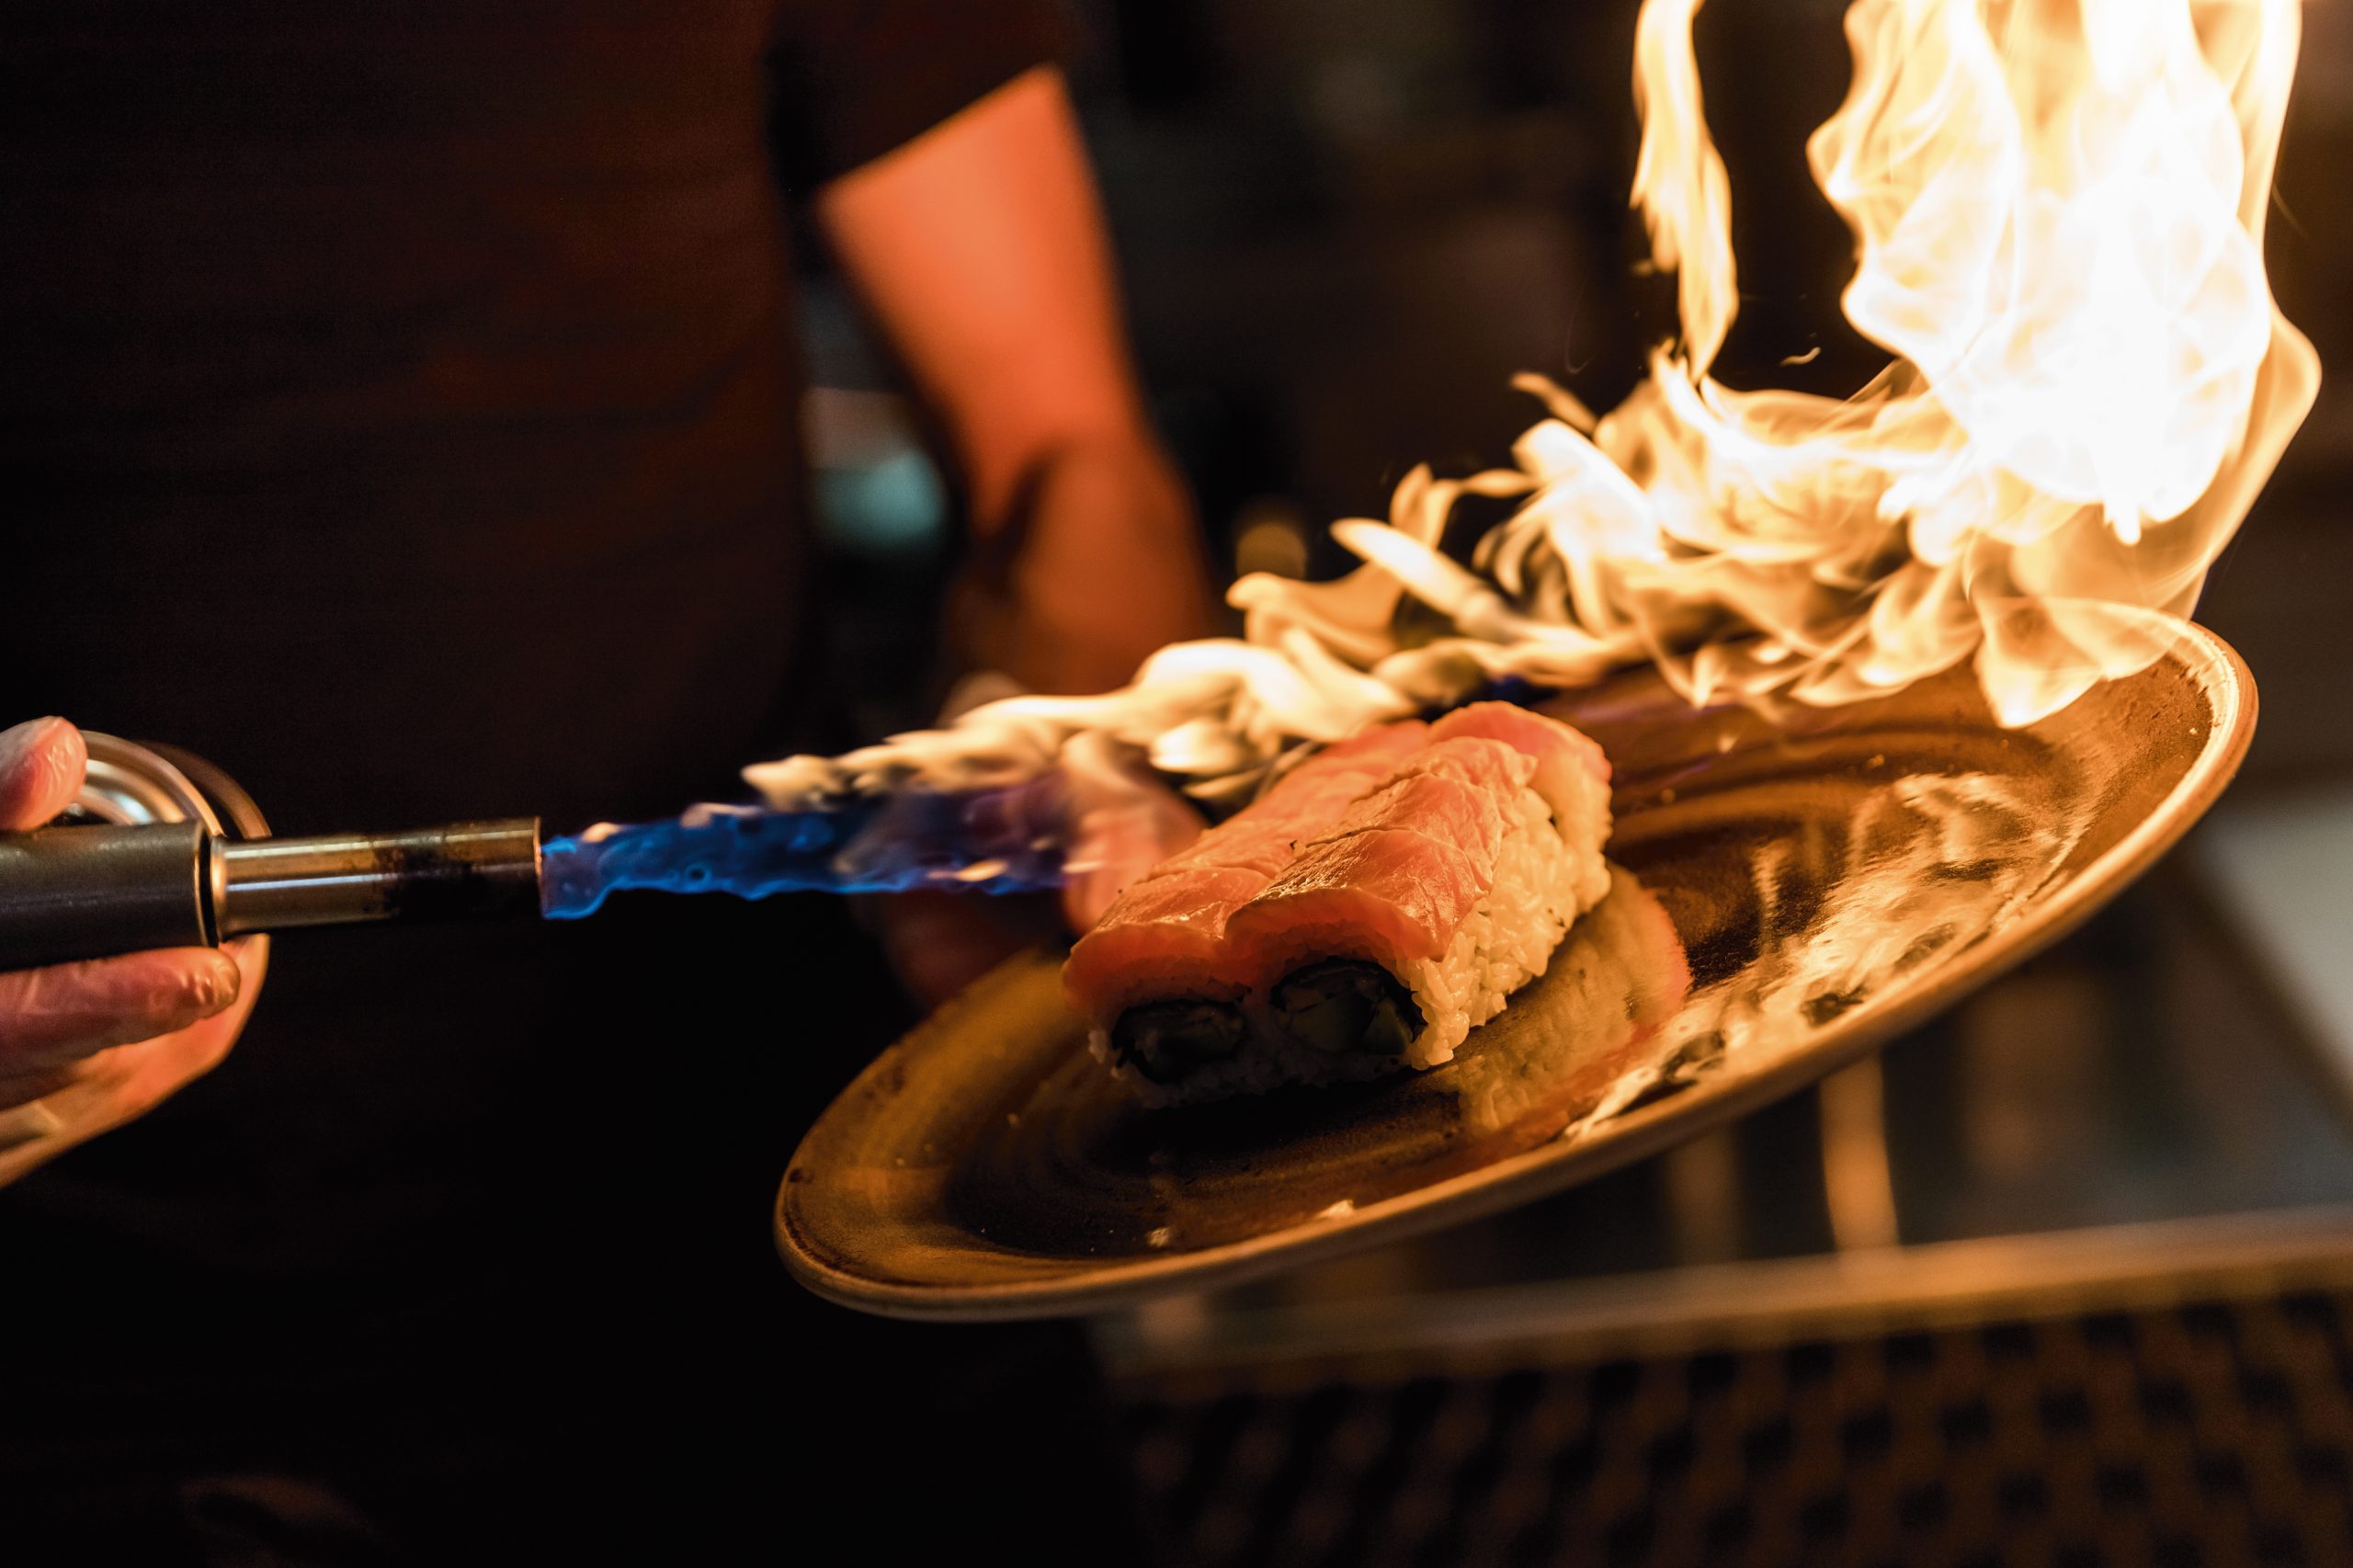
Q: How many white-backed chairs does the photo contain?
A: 0